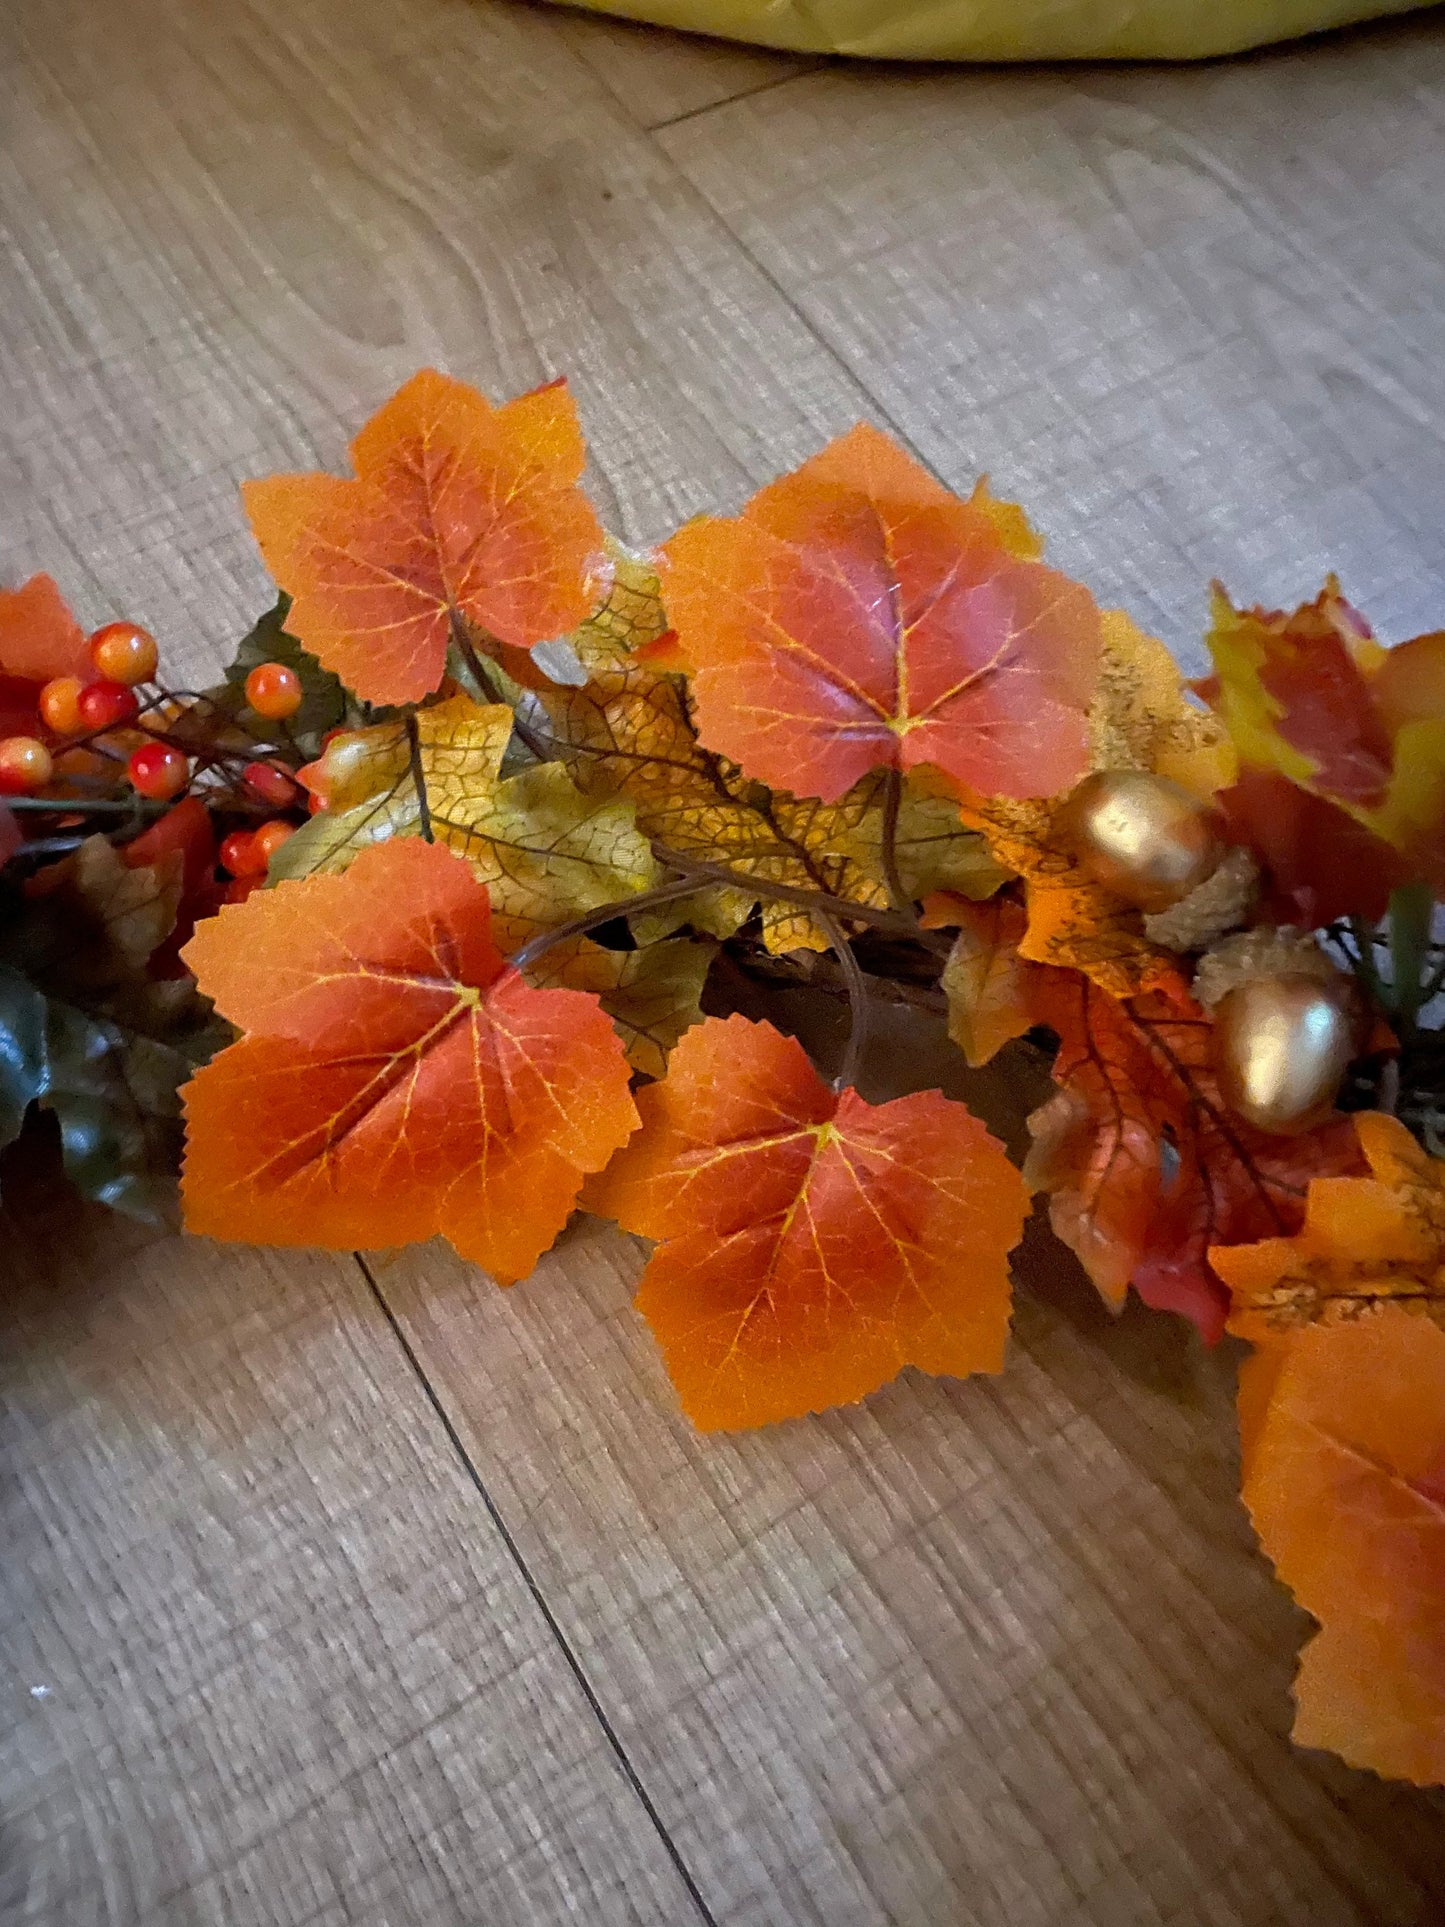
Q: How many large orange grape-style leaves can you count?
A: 5